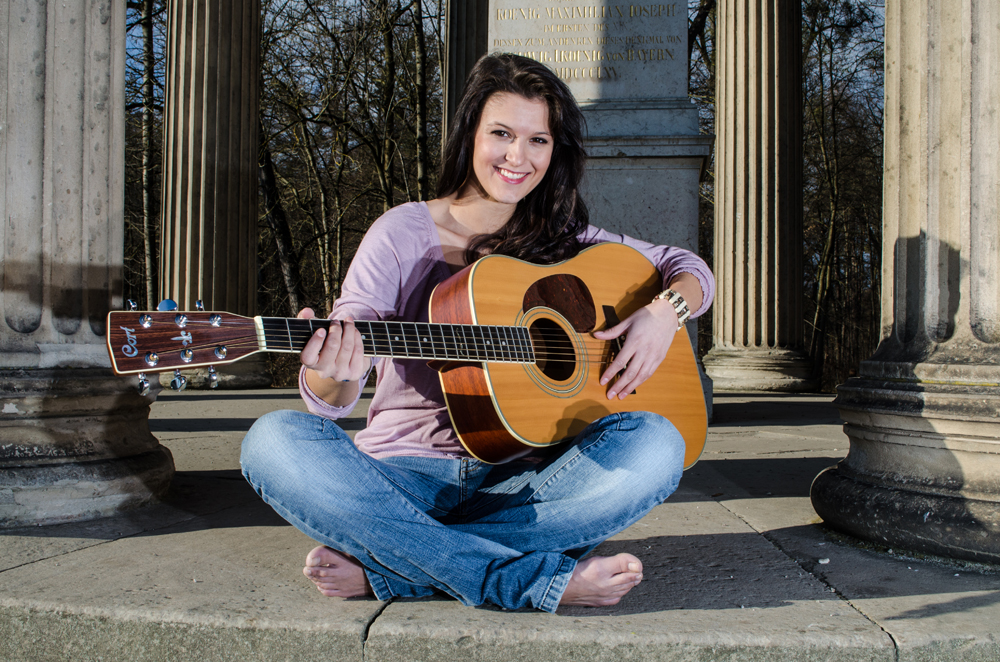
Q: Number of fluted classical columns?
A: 5